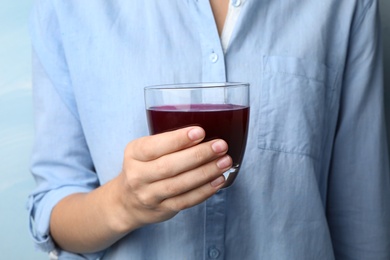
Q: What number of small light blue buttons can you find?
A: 3